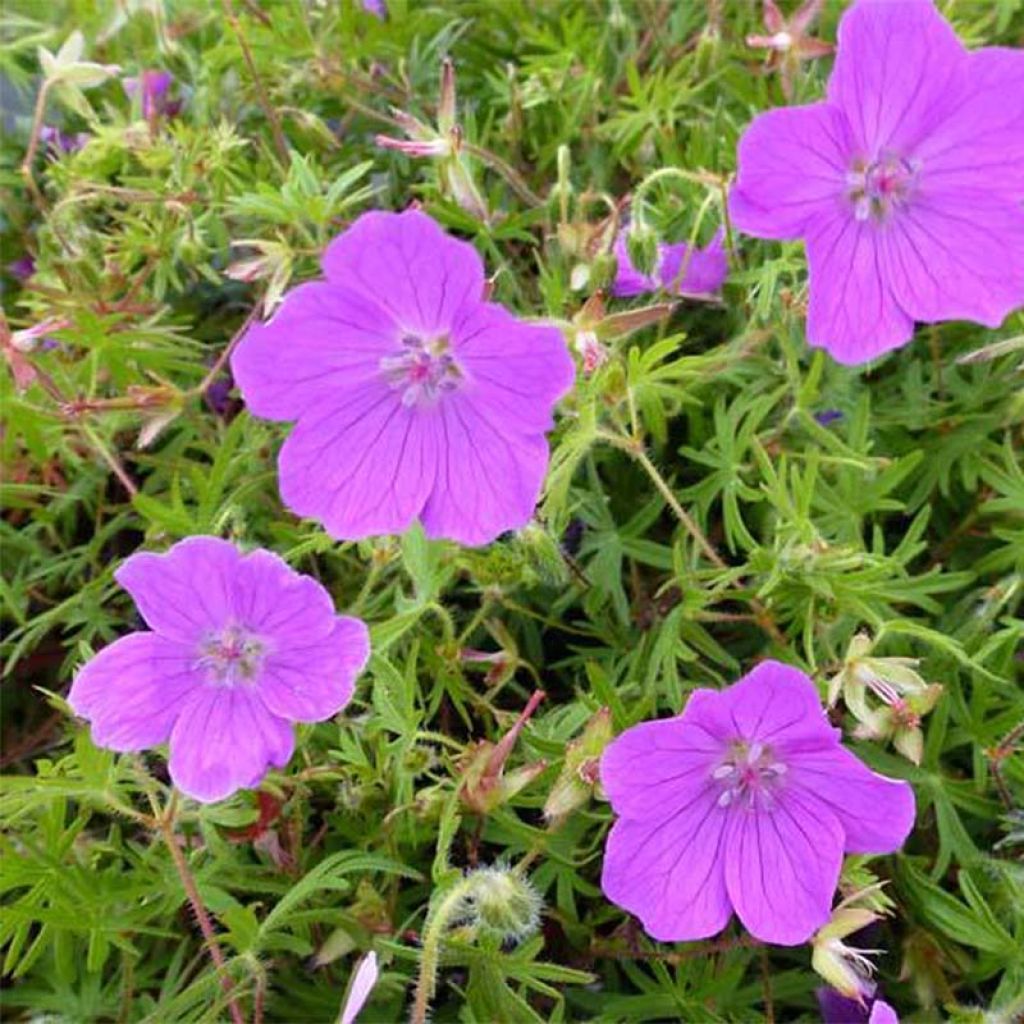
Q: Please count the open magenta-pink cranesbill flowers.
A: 4